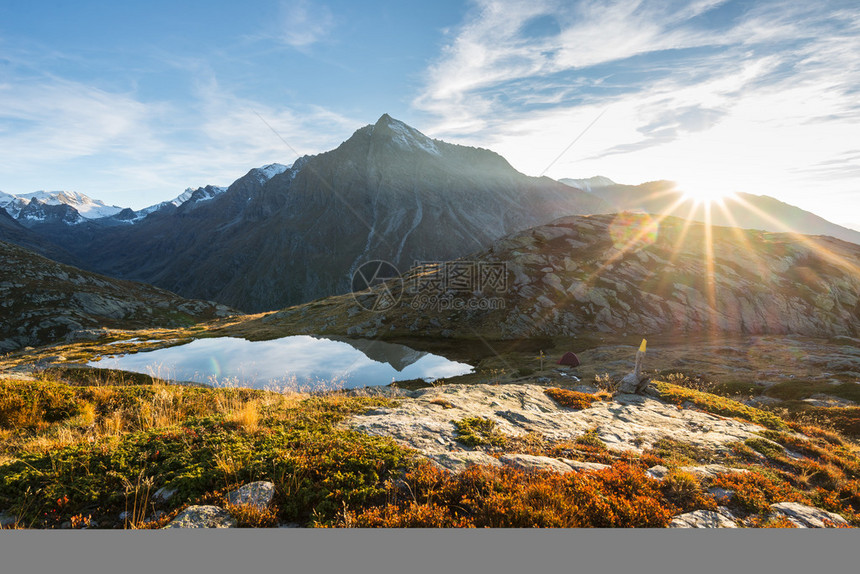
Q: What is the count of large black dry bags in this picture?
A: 0